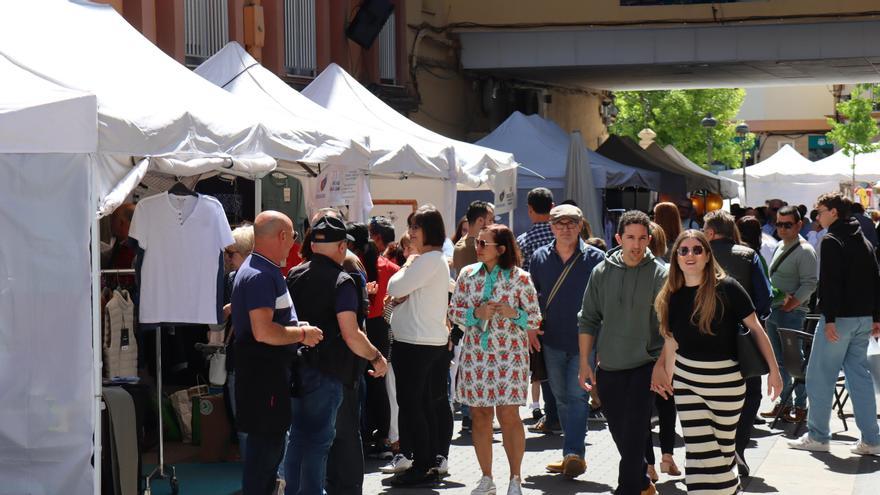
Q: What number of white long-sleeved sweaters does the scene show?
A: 1